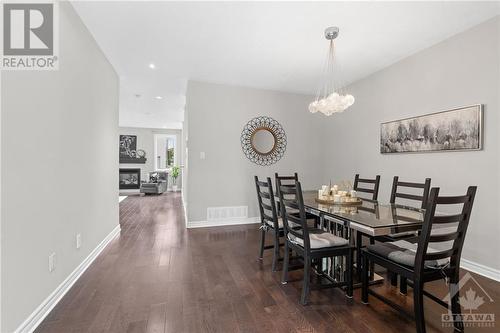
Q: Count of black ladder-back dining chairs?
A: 6